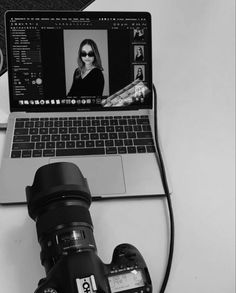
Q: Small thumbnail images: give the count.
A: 3